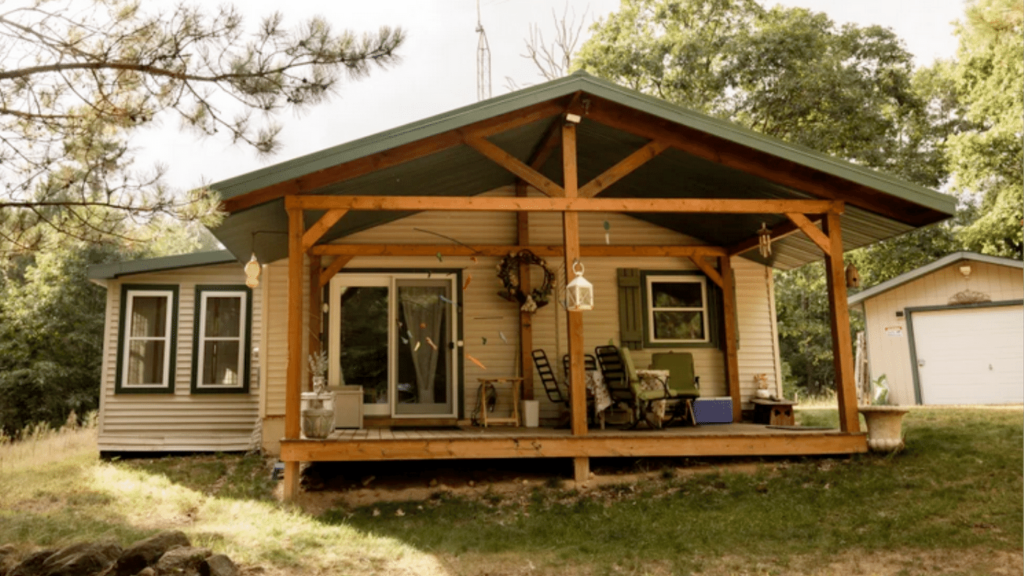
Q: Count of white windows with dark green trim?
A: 3